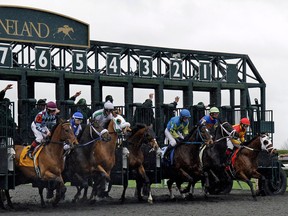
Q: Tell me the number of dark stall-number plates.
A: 7